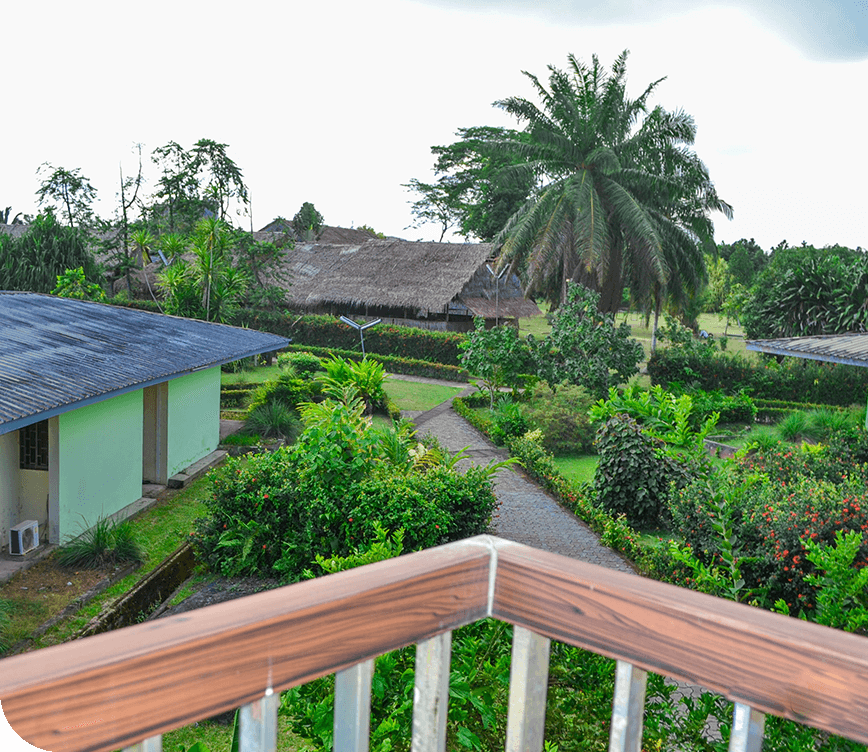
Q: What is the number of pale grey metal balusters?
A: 7